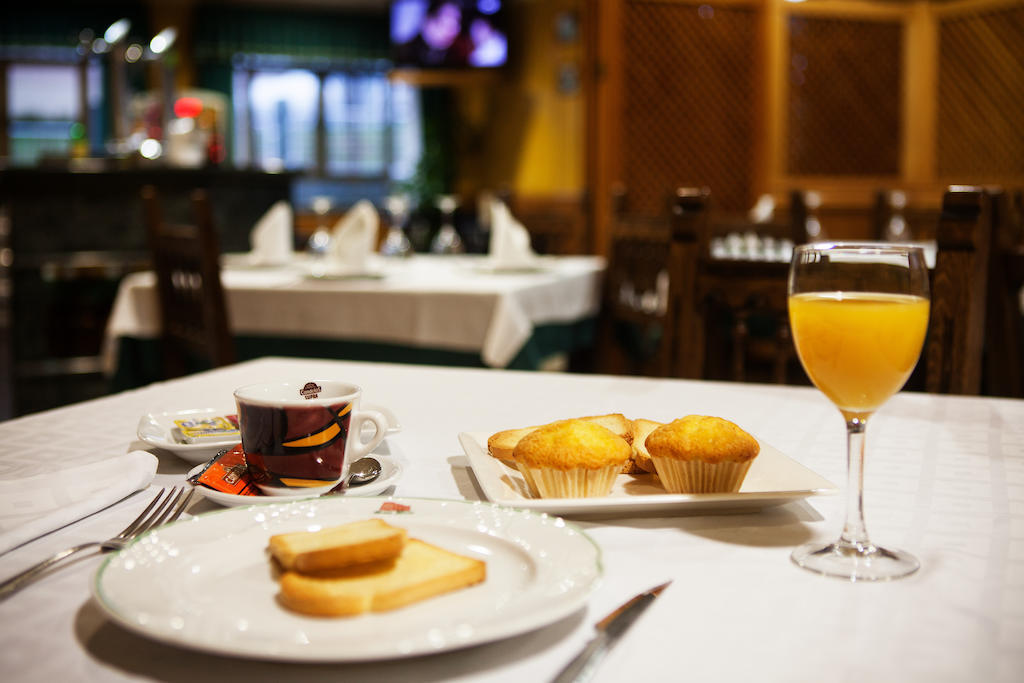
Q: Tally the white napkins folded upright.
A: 3